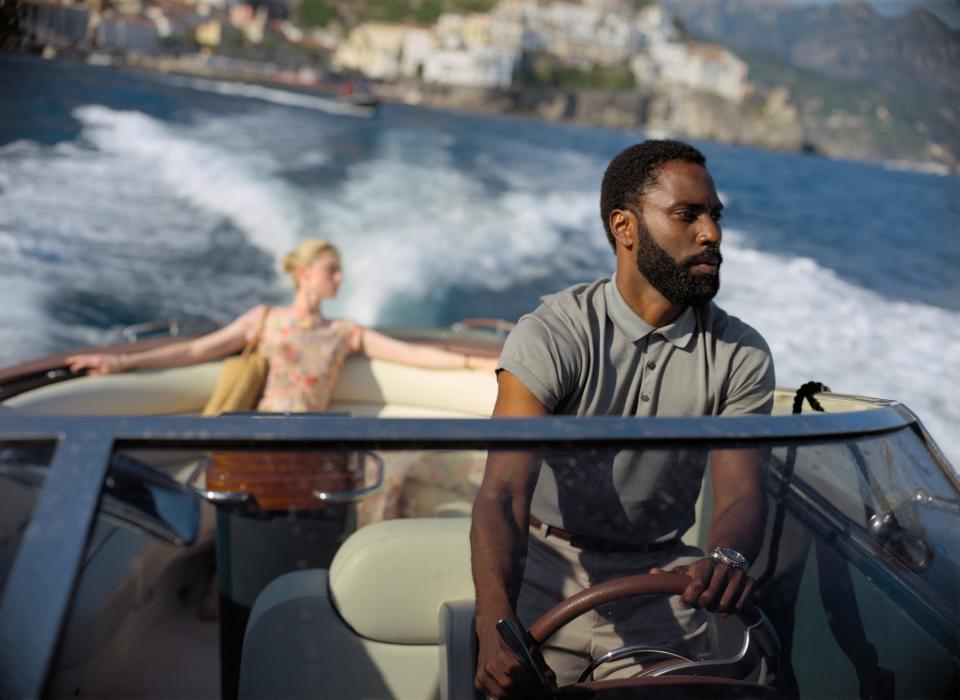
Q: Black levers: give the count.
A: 1